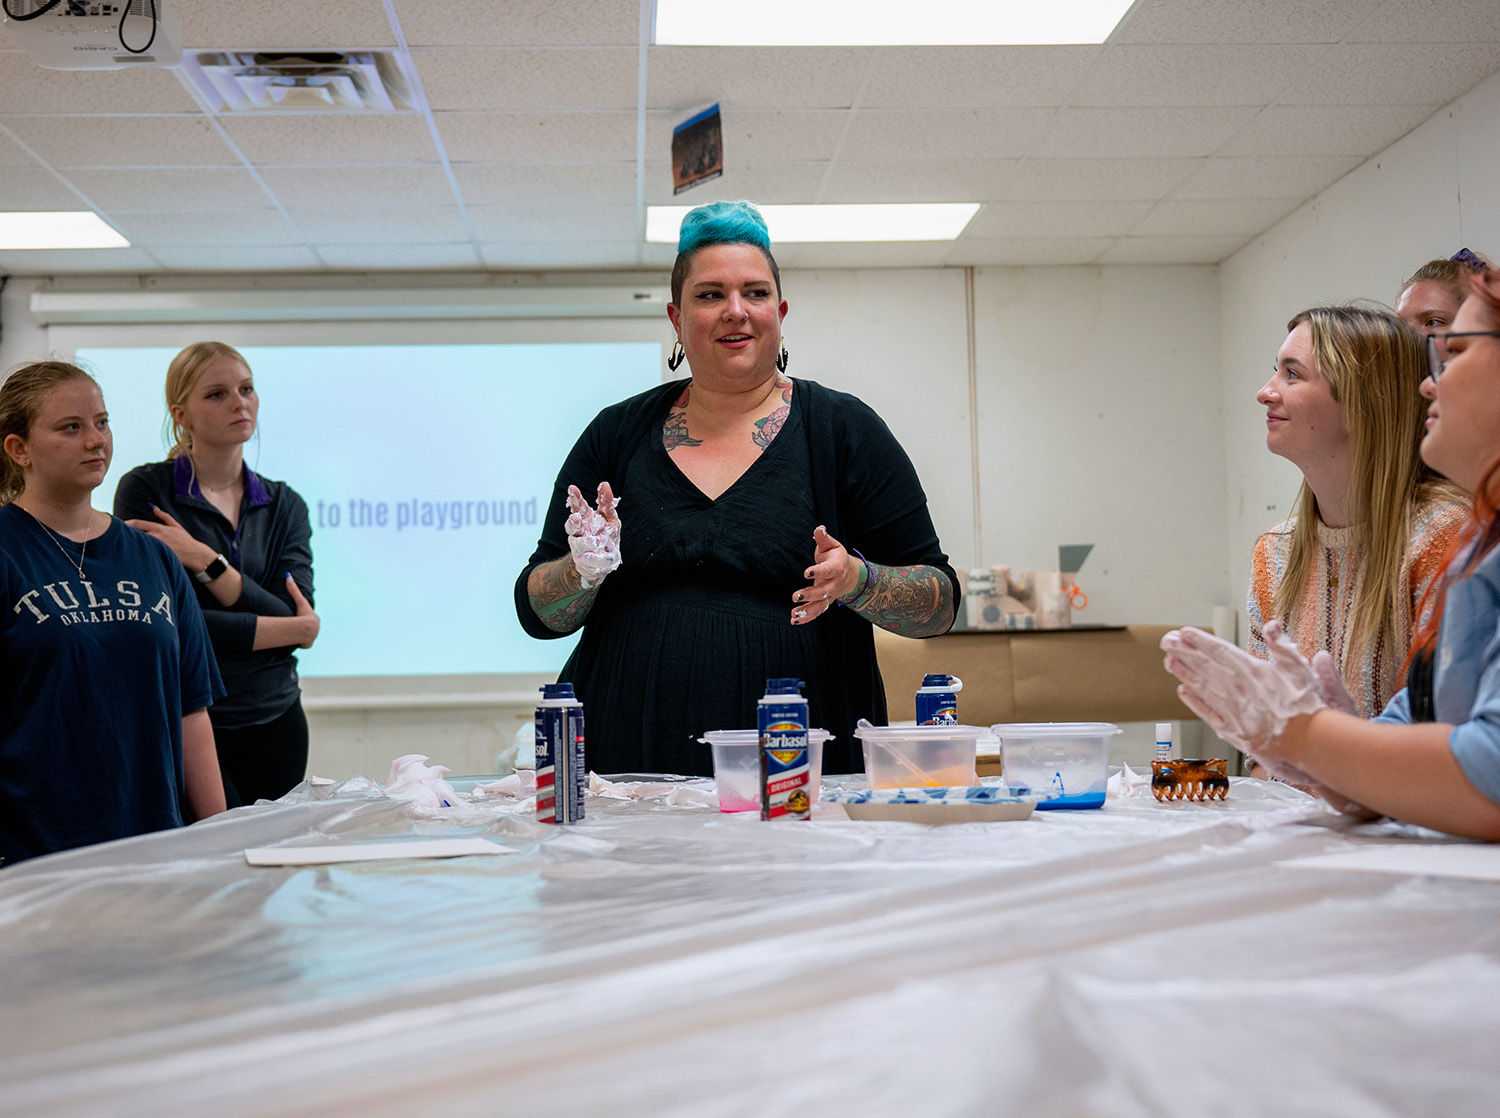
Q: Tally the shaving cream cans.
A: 3